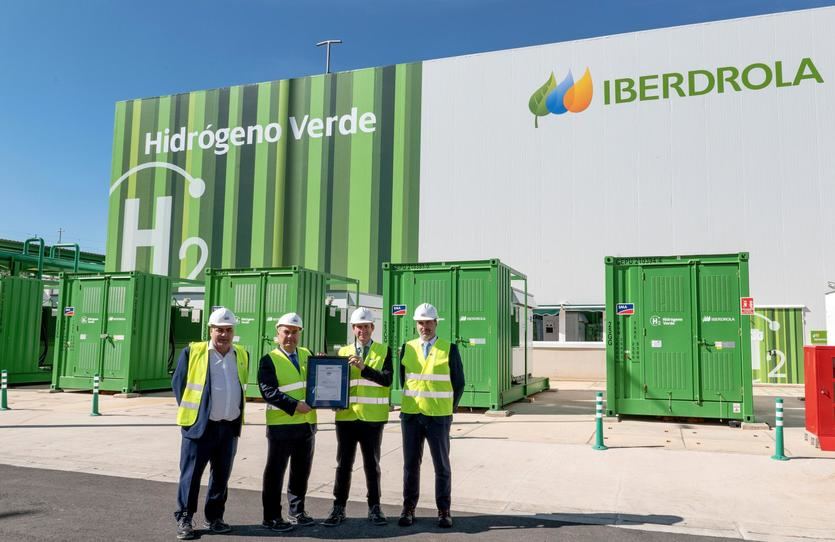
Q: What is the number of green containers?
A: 5